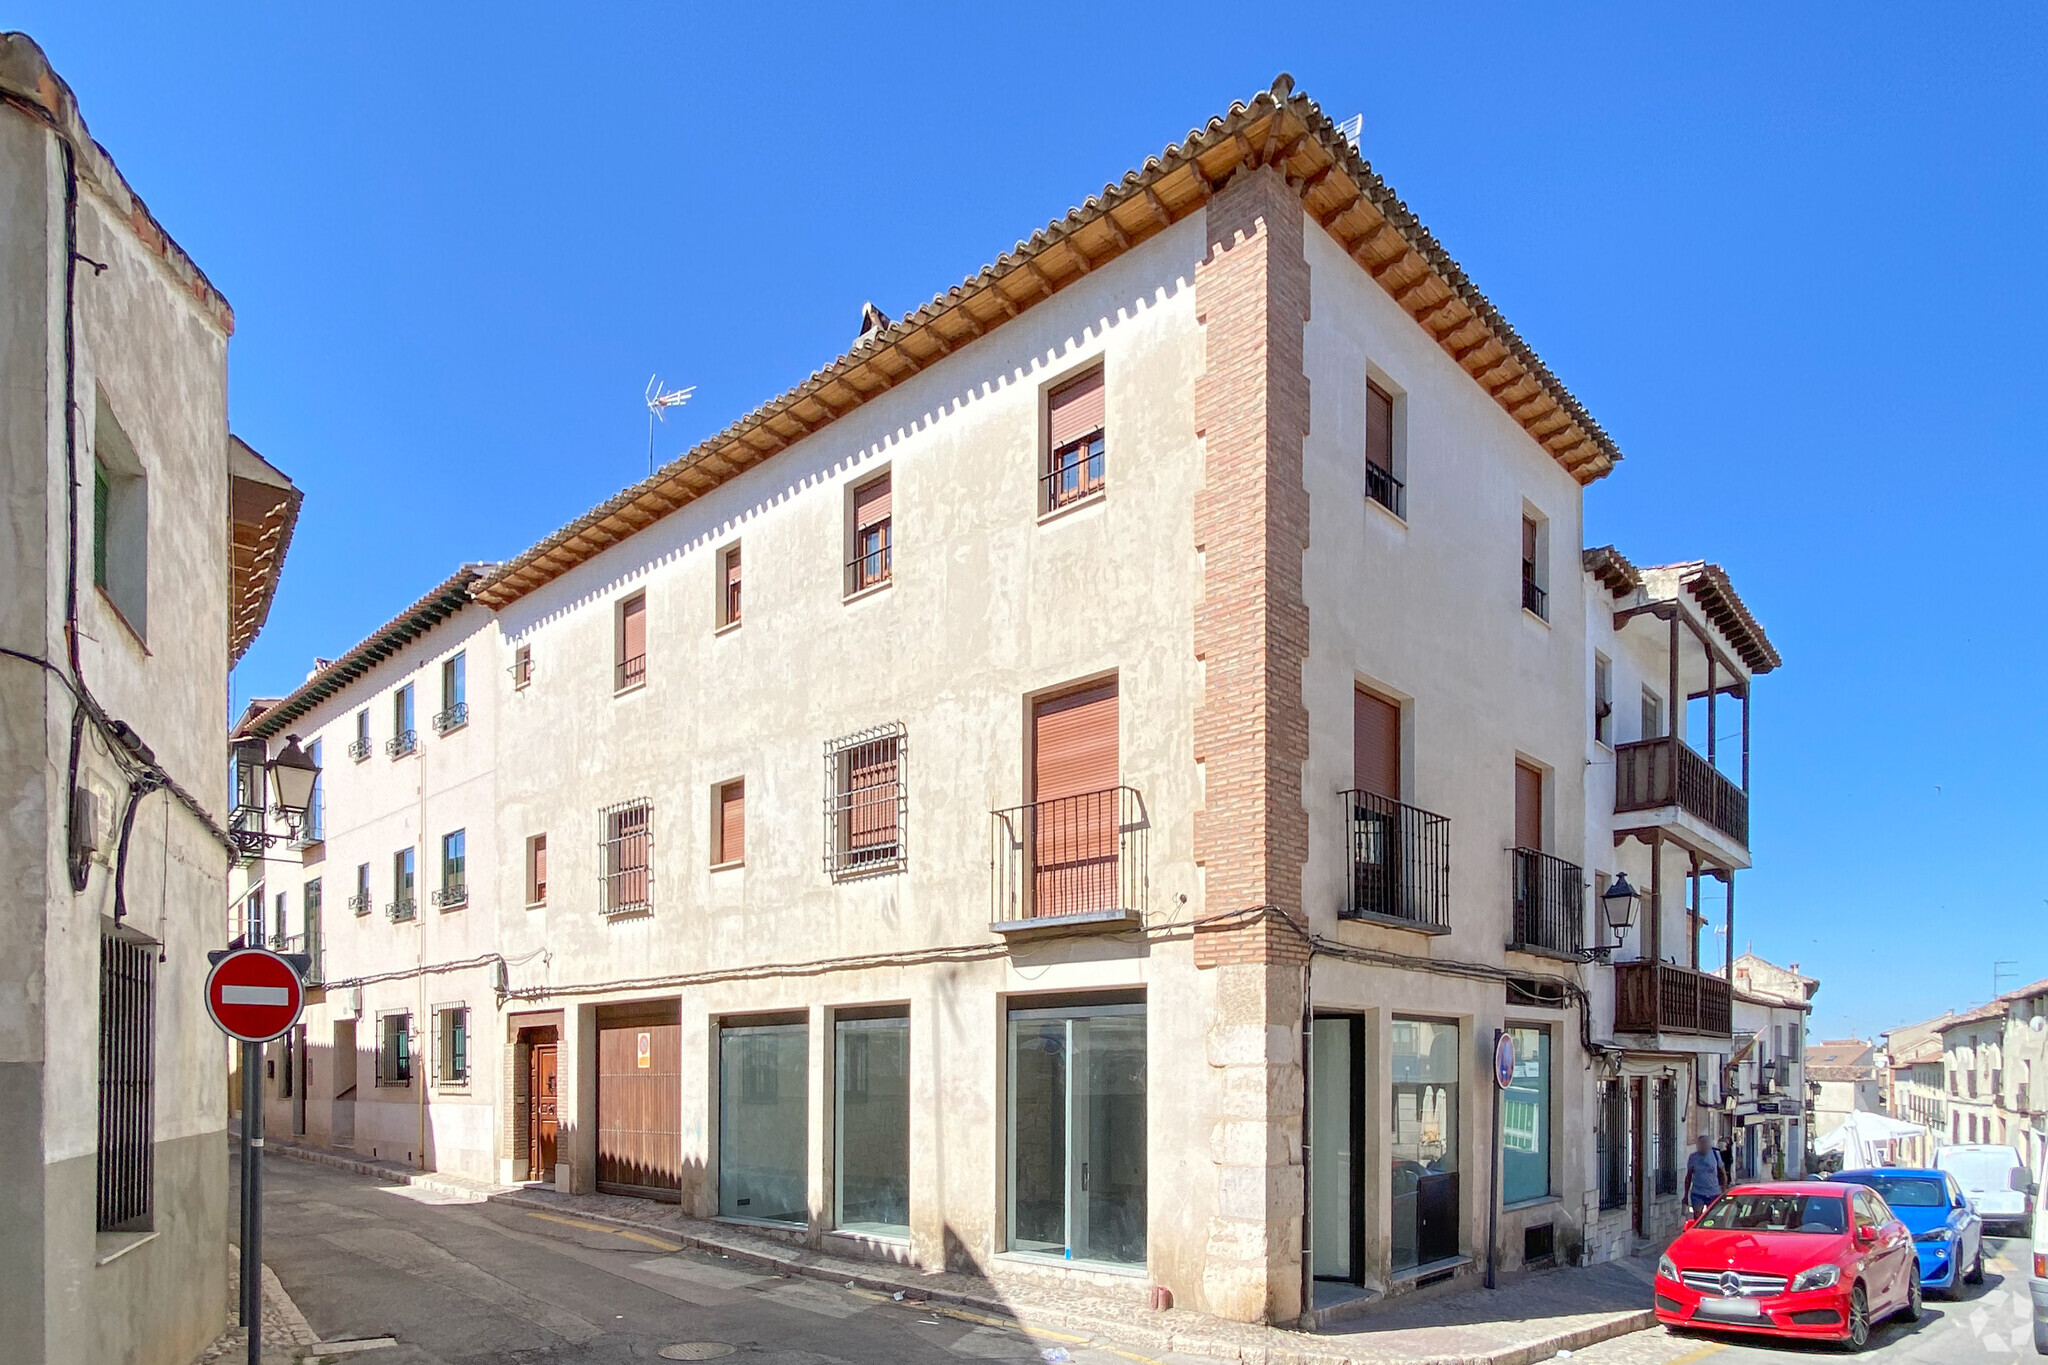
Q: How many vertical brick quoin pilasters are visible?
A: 1